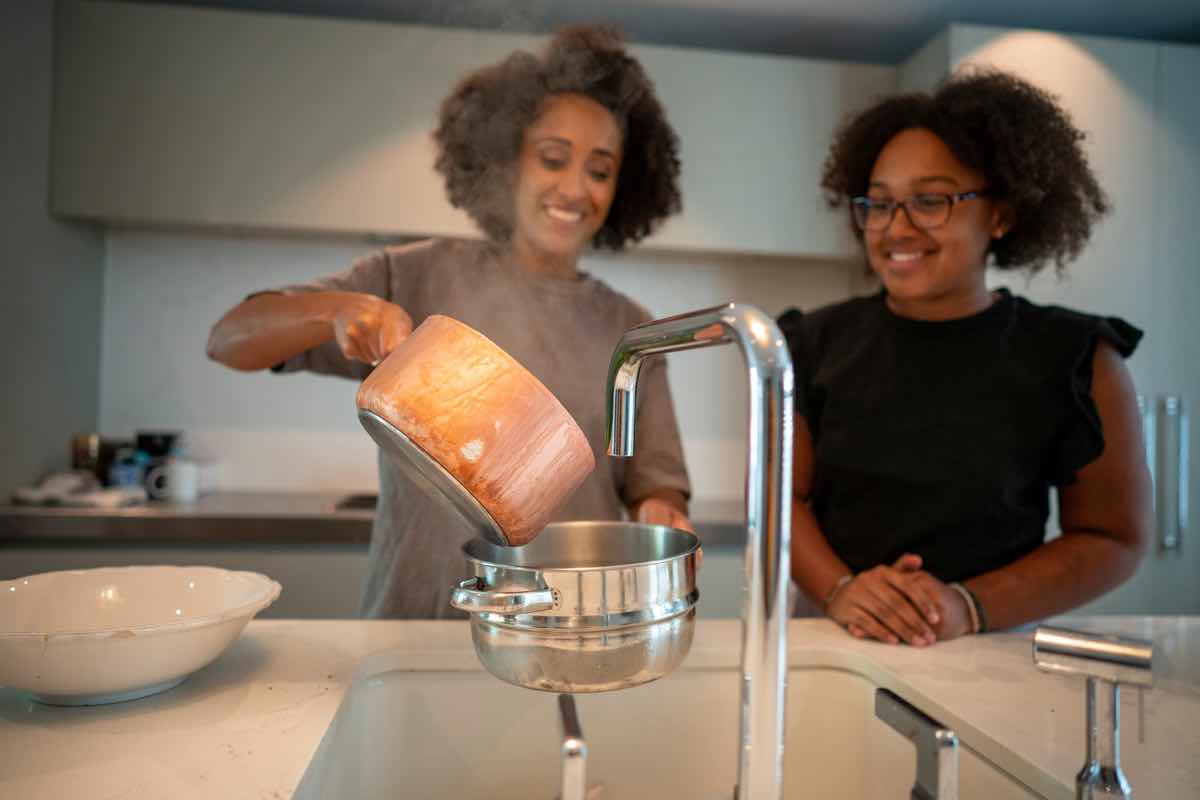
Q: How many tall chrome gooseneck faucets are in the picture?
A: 1